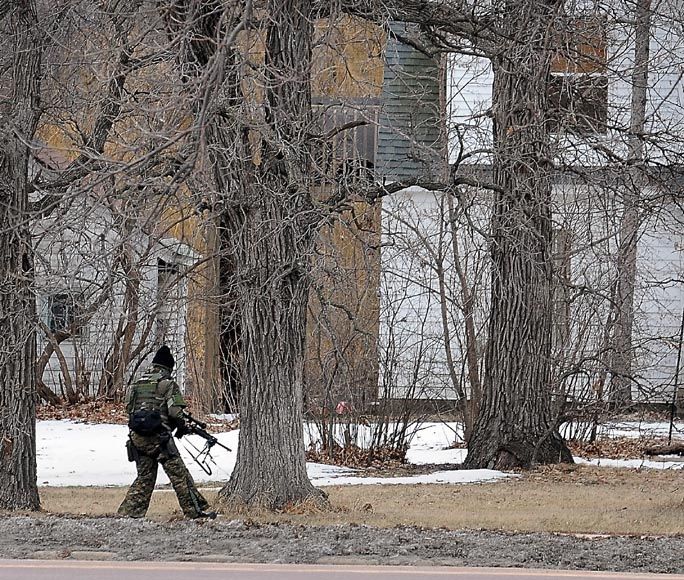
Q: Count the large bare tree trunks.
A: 3